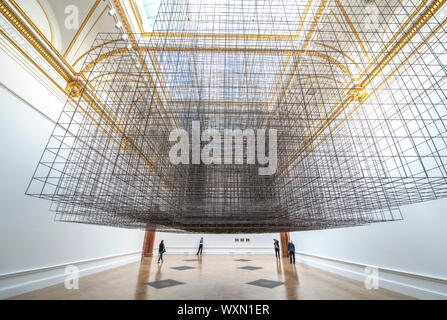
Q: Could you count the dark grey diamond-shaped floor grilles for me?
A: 6